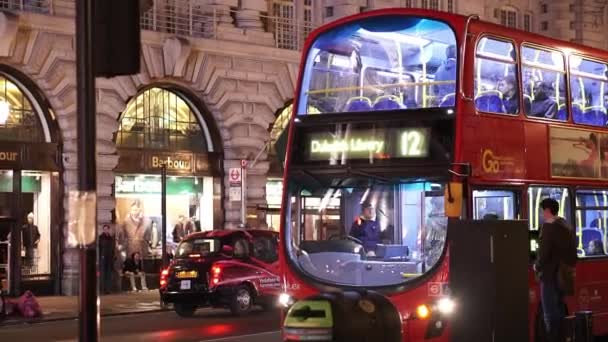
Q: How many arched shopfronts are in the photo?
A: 3